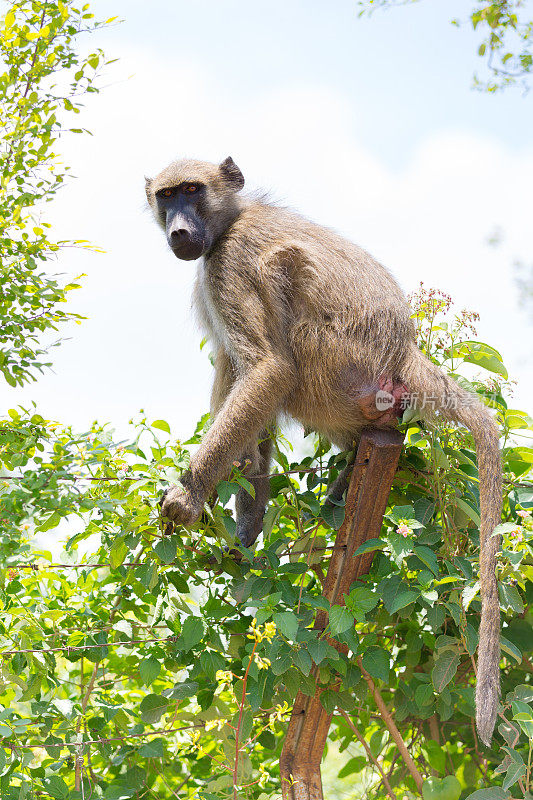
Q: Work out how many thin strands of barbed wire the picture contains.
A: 4